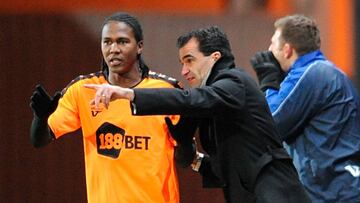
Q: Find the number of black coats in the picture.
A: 1